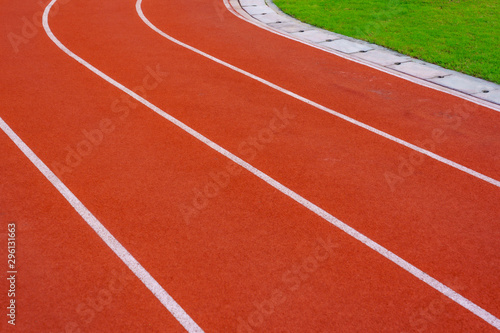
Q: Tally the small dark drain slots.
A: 9